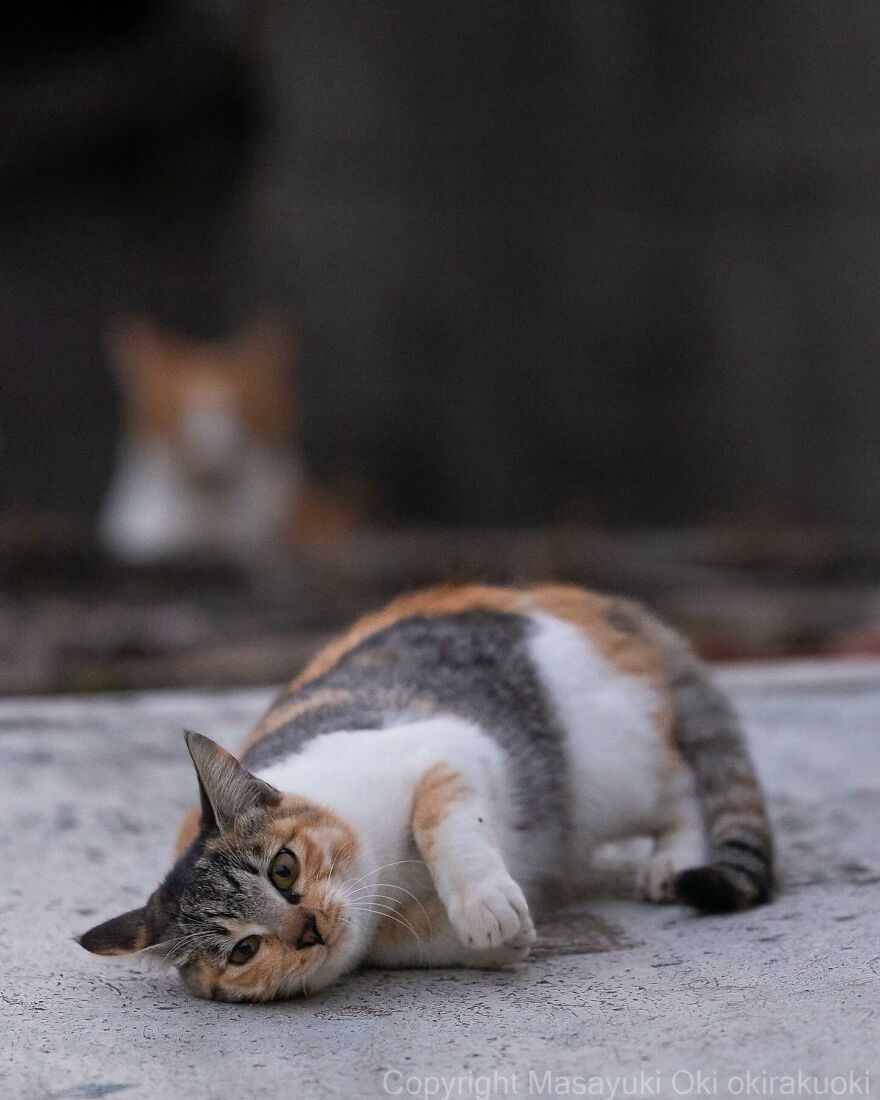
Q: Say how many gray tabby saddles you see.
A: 1